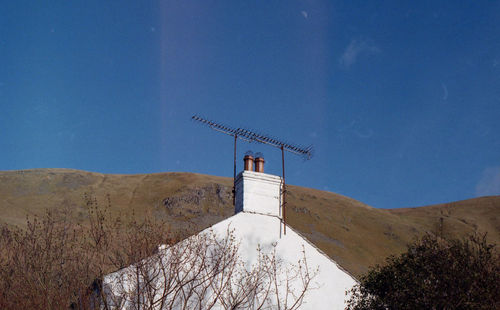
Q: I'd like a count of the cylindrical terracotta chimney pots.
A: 2